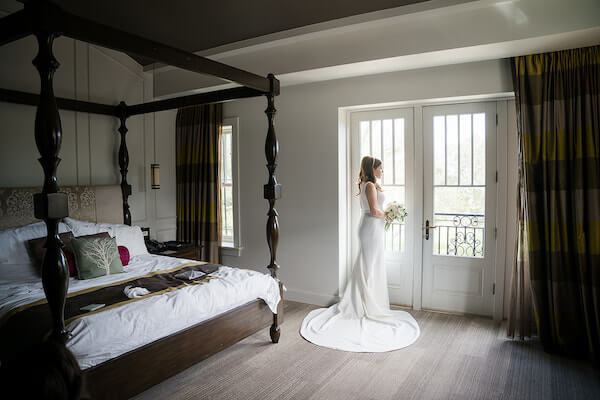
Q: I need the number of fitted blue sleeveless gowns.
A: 0